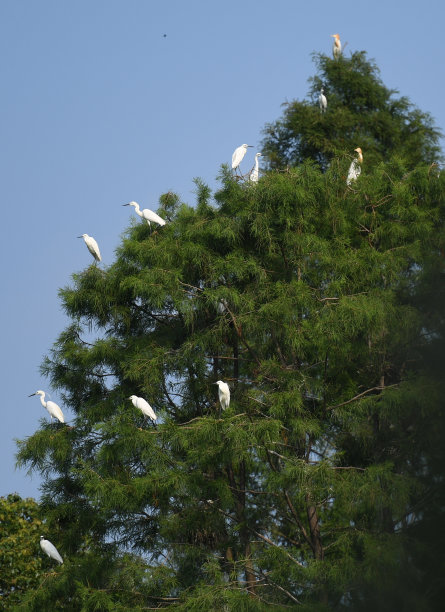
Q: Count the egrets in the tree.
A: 11